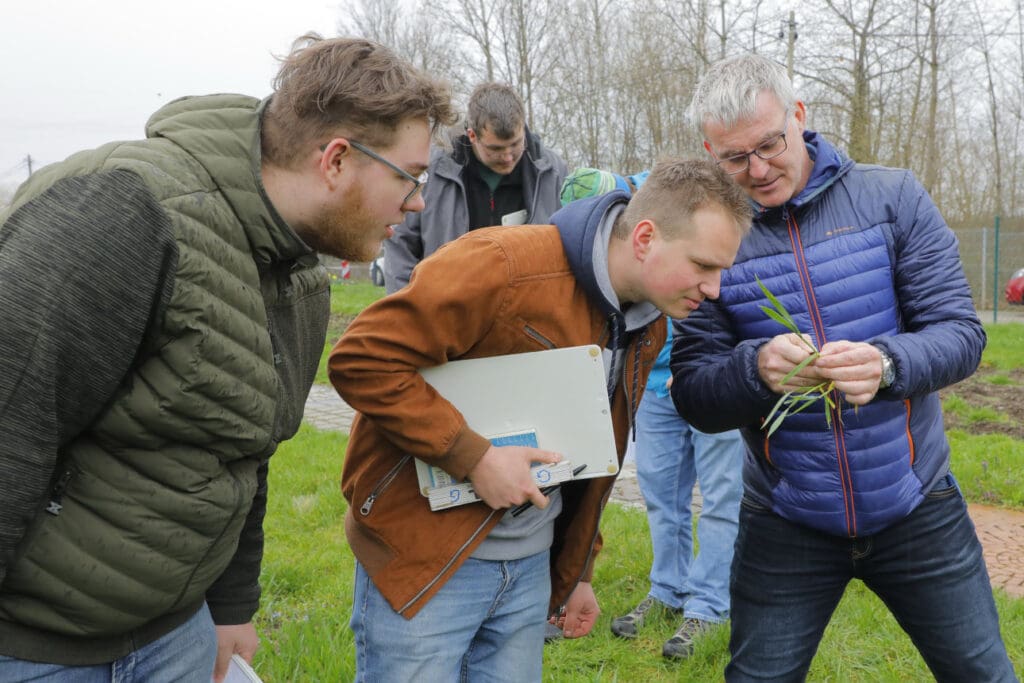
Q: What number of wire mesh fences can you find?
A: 1